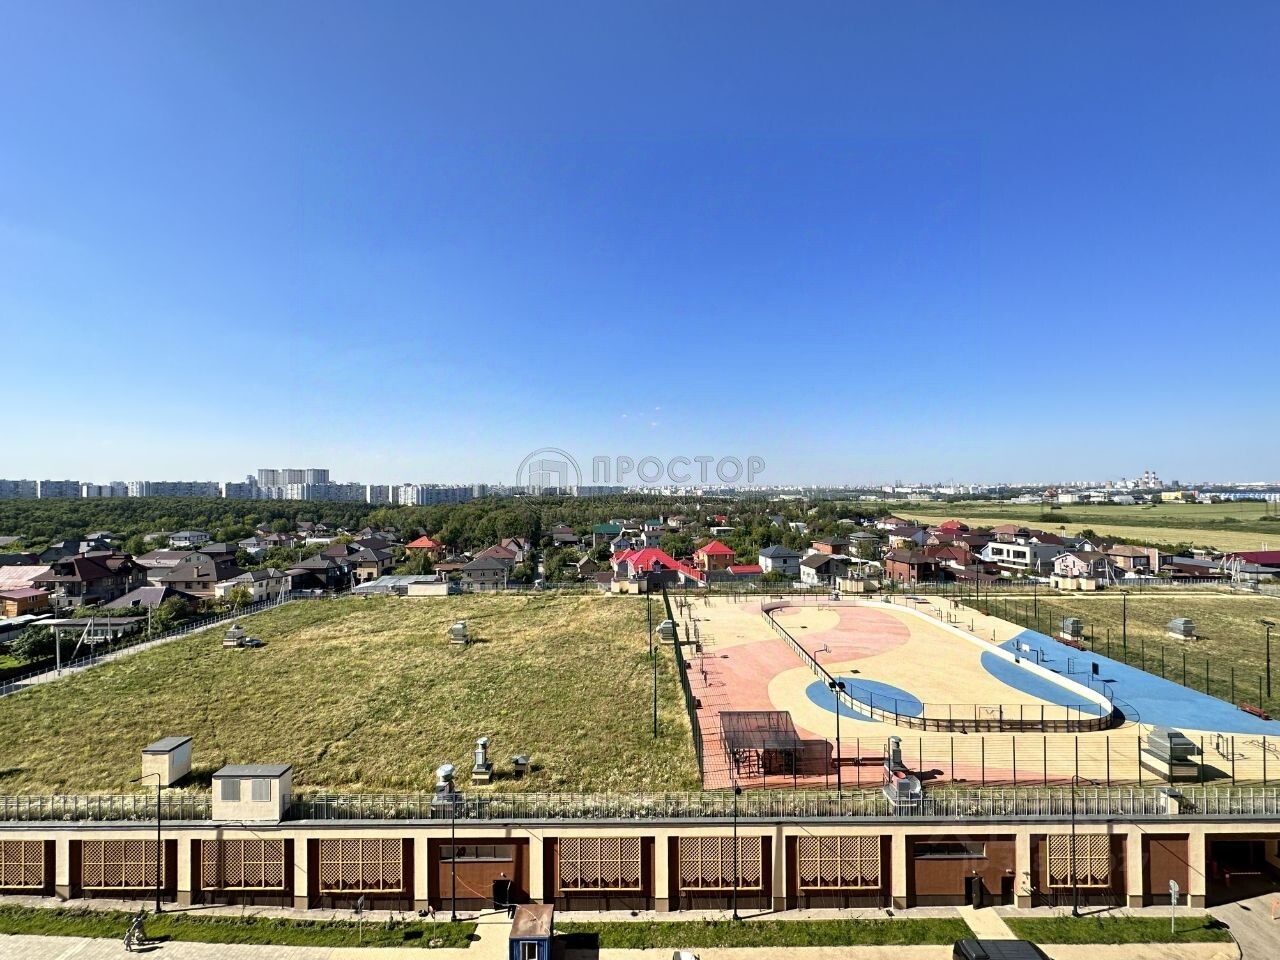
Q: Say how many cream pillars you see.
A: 11